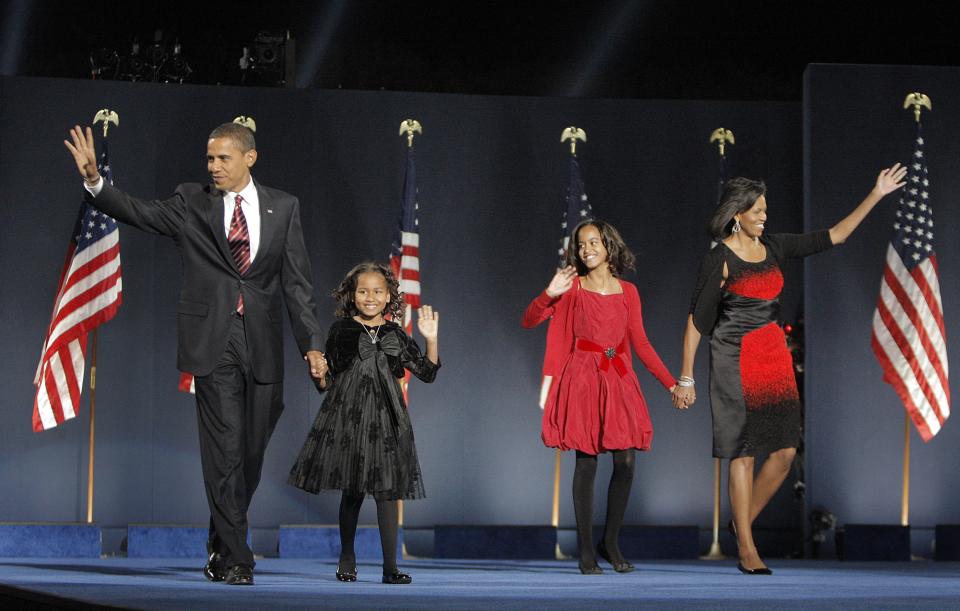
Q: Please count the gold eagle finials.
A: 6